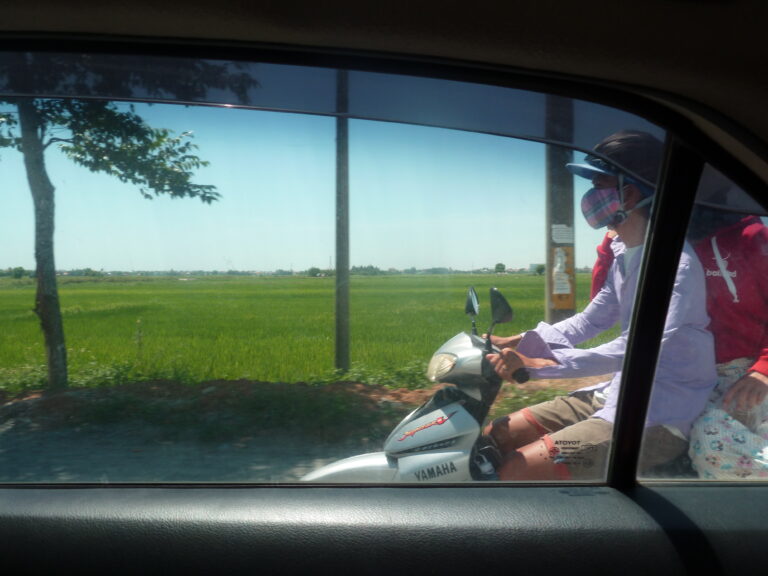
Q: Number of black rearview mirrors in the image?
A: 2